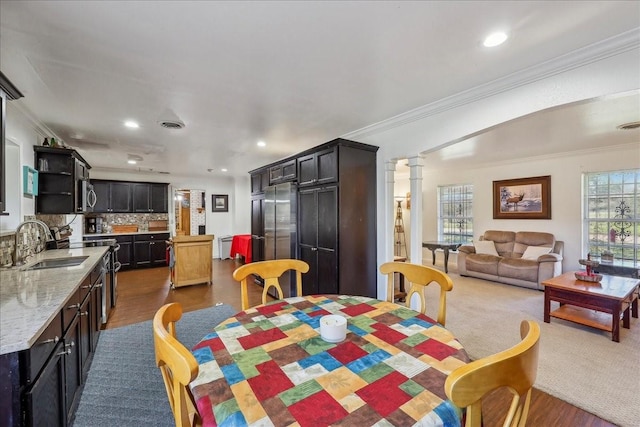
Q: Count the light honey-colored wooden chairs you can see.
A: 4